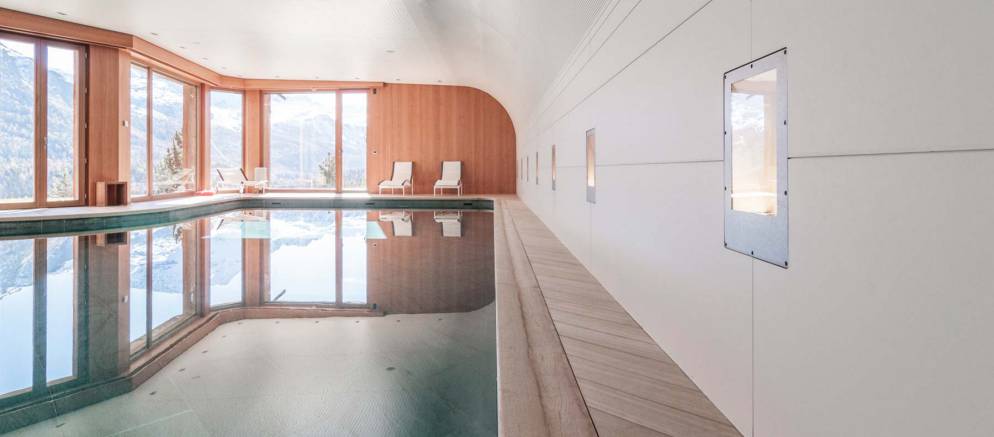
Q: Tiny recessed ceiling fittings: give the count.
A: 13